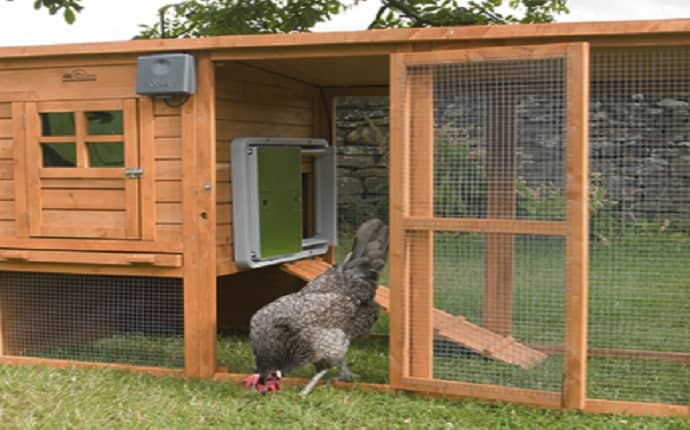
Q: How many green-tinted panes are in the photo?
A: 4